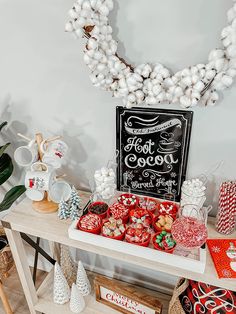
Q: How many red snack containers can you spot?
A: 11